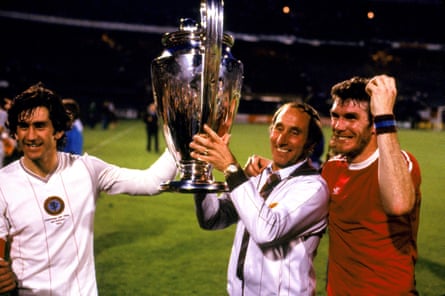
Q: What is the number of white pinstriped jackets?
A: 1